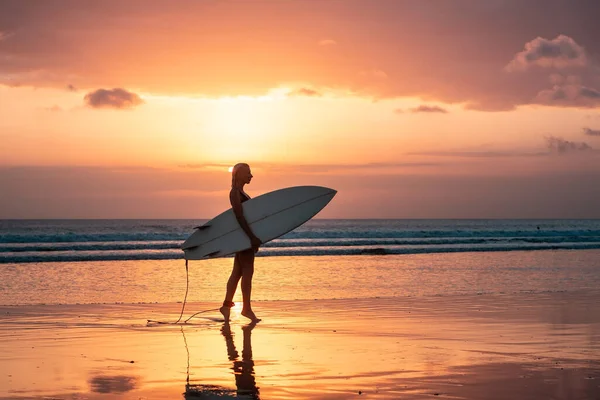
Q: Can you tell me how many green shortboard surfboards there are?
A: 0